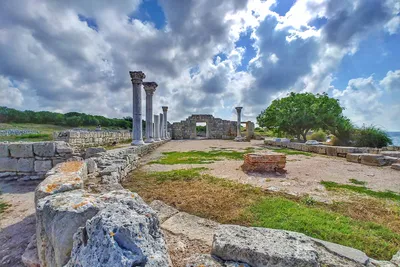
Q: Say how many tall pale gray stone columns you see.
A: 6